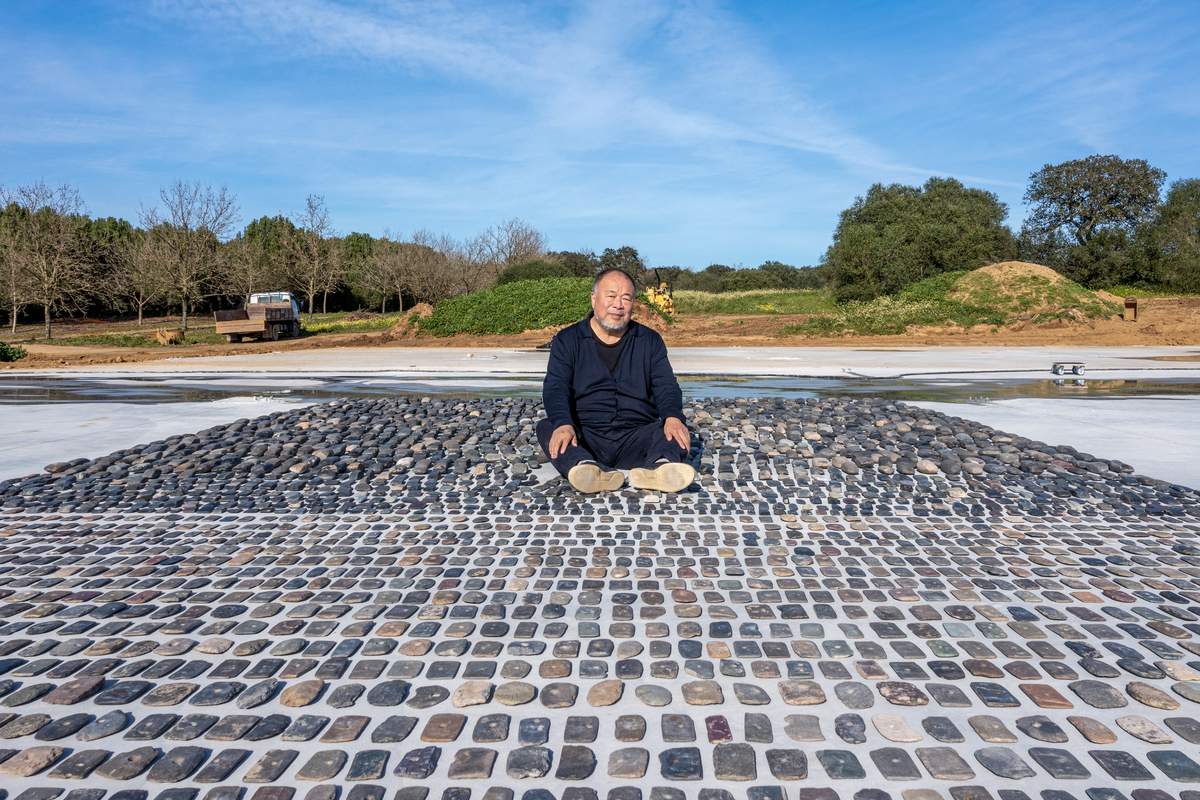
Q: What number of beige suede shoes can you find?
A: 2